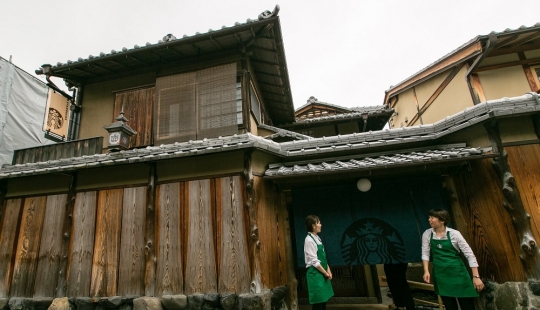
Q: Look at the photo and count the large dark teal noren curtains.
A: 1